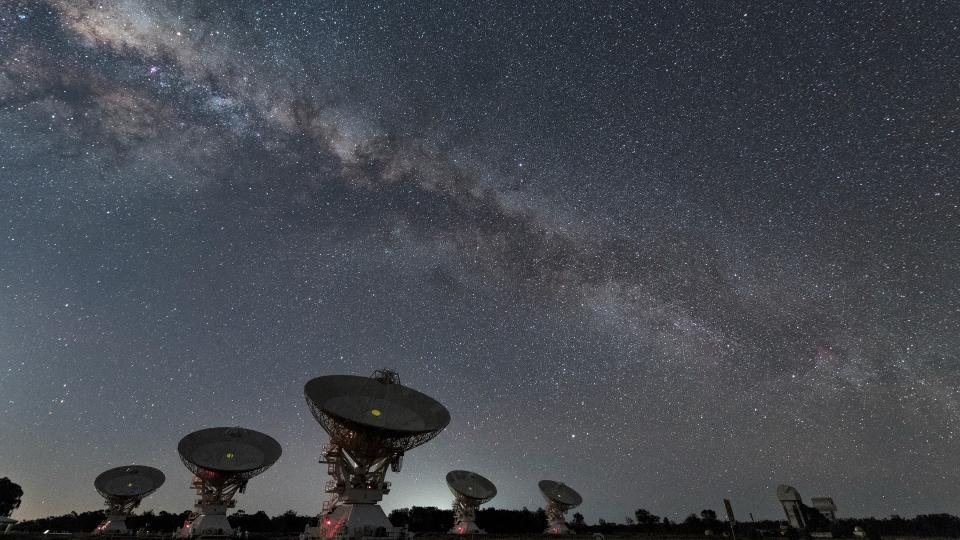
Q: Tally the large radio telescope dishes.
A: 5